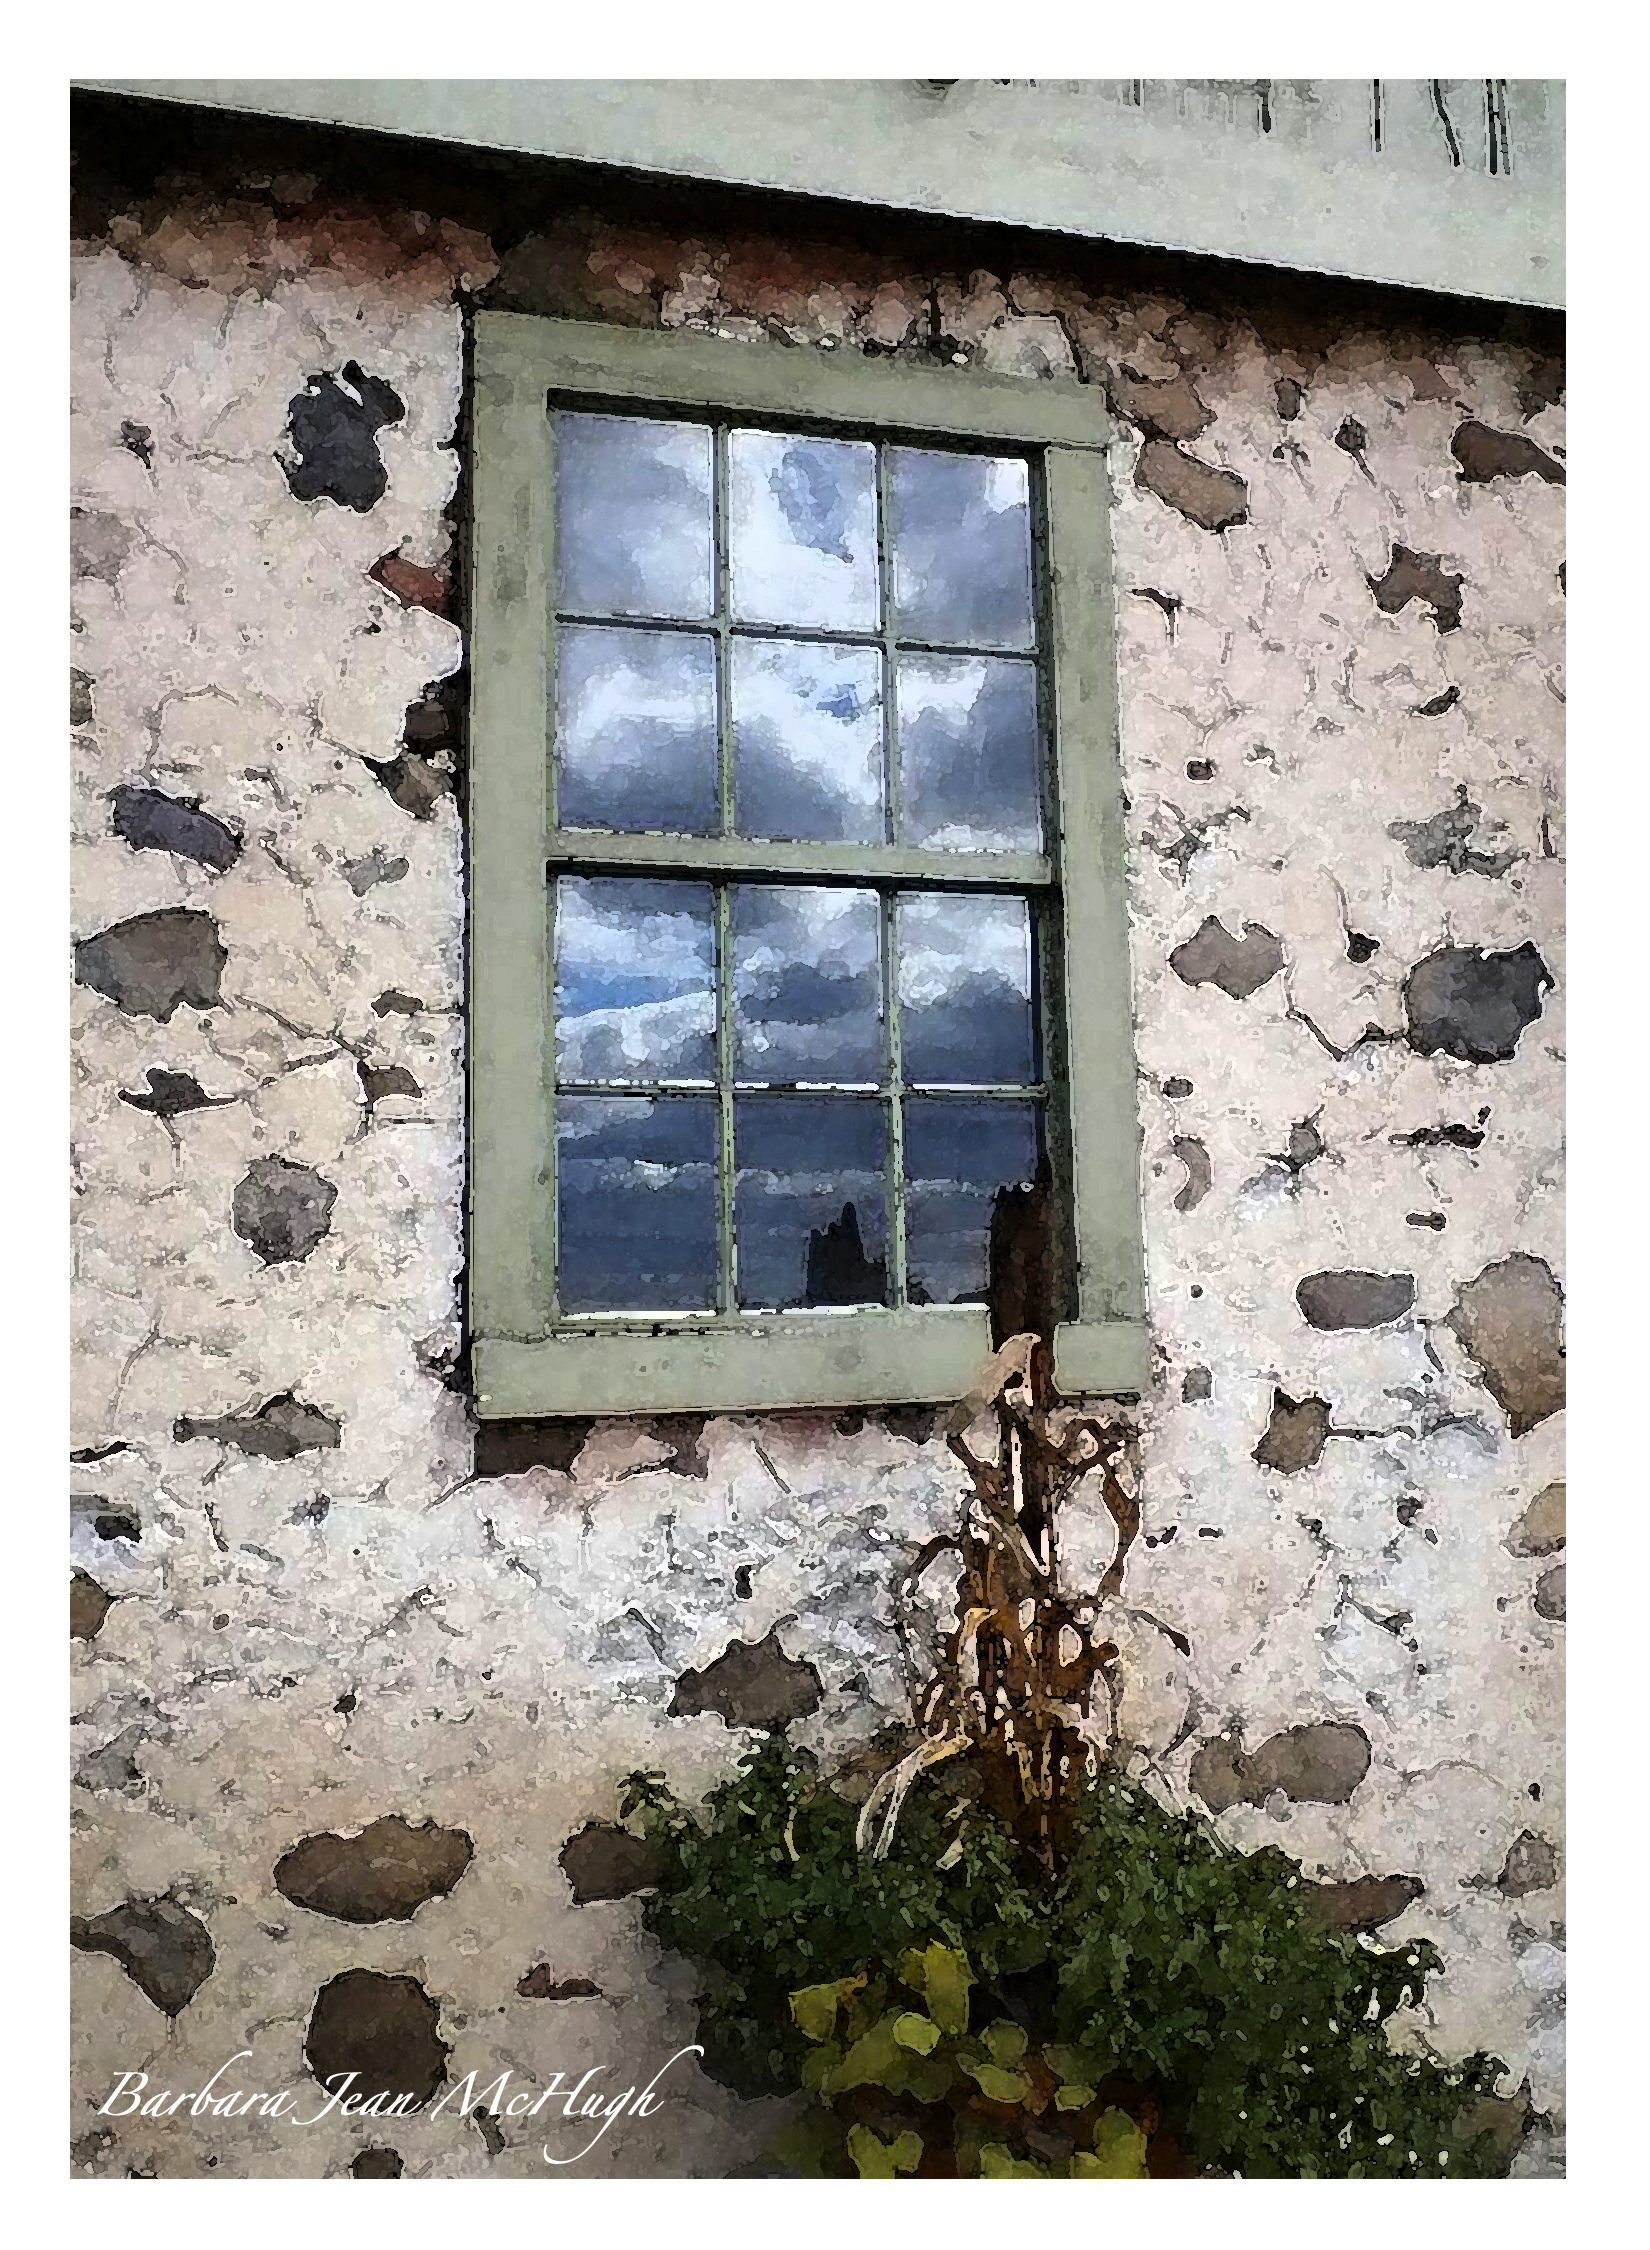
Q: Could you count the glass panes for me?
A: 12